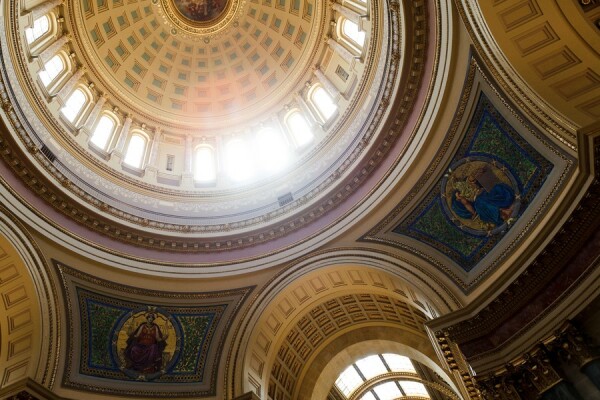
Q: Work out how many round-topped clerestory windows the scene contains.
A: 11